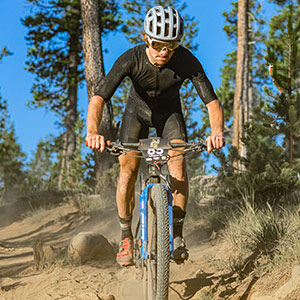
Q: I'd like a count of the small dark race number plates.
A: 1